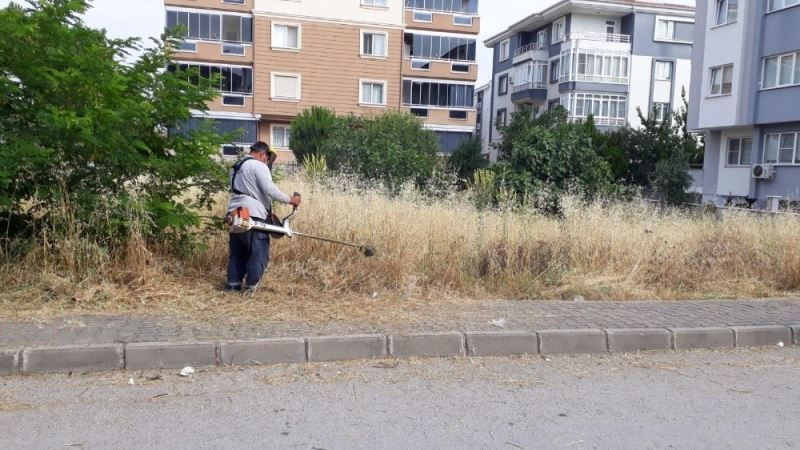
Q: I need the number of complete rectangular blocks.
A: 10